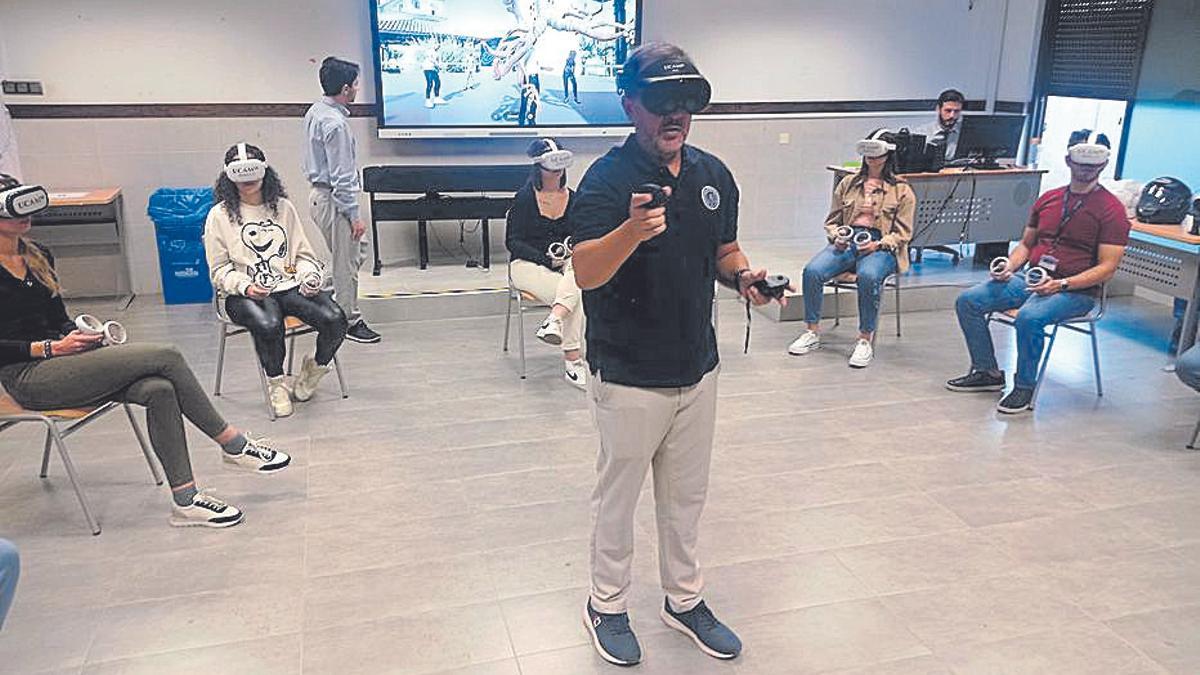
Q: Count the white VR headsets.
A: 5